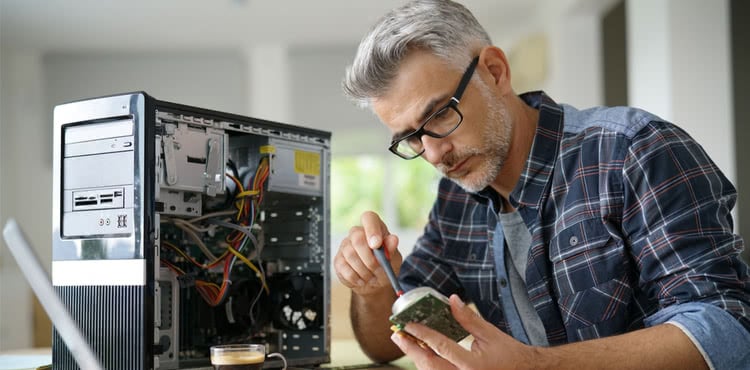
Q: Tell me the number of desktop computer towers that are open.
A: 1